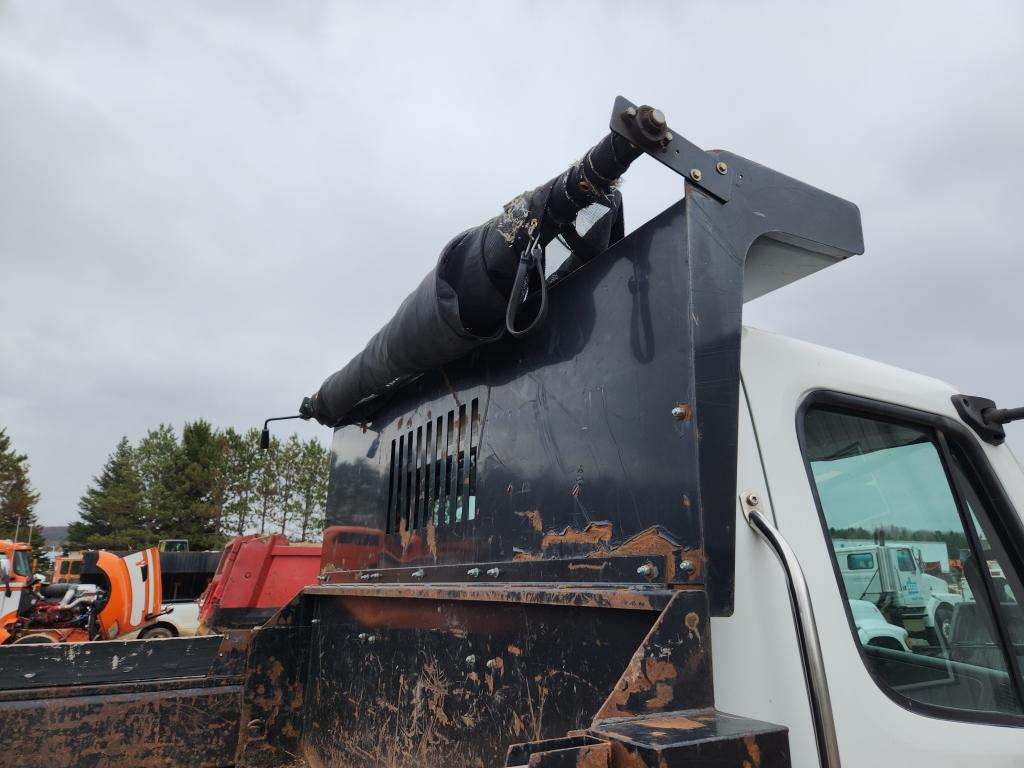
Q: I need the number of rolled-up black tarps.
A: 1